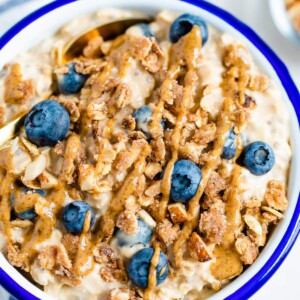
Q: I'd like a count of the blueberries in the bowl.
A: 12